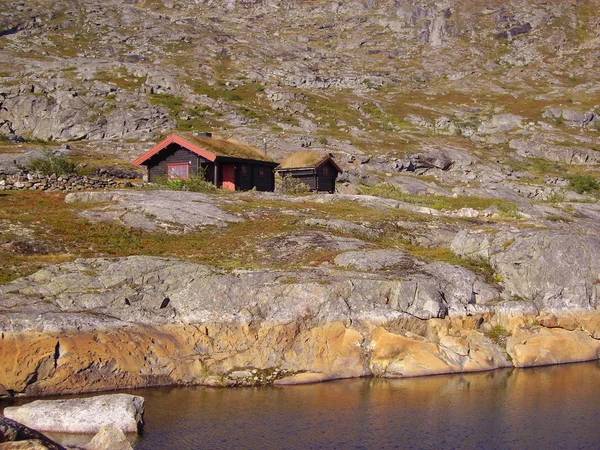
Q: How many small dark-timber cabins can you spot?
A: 2